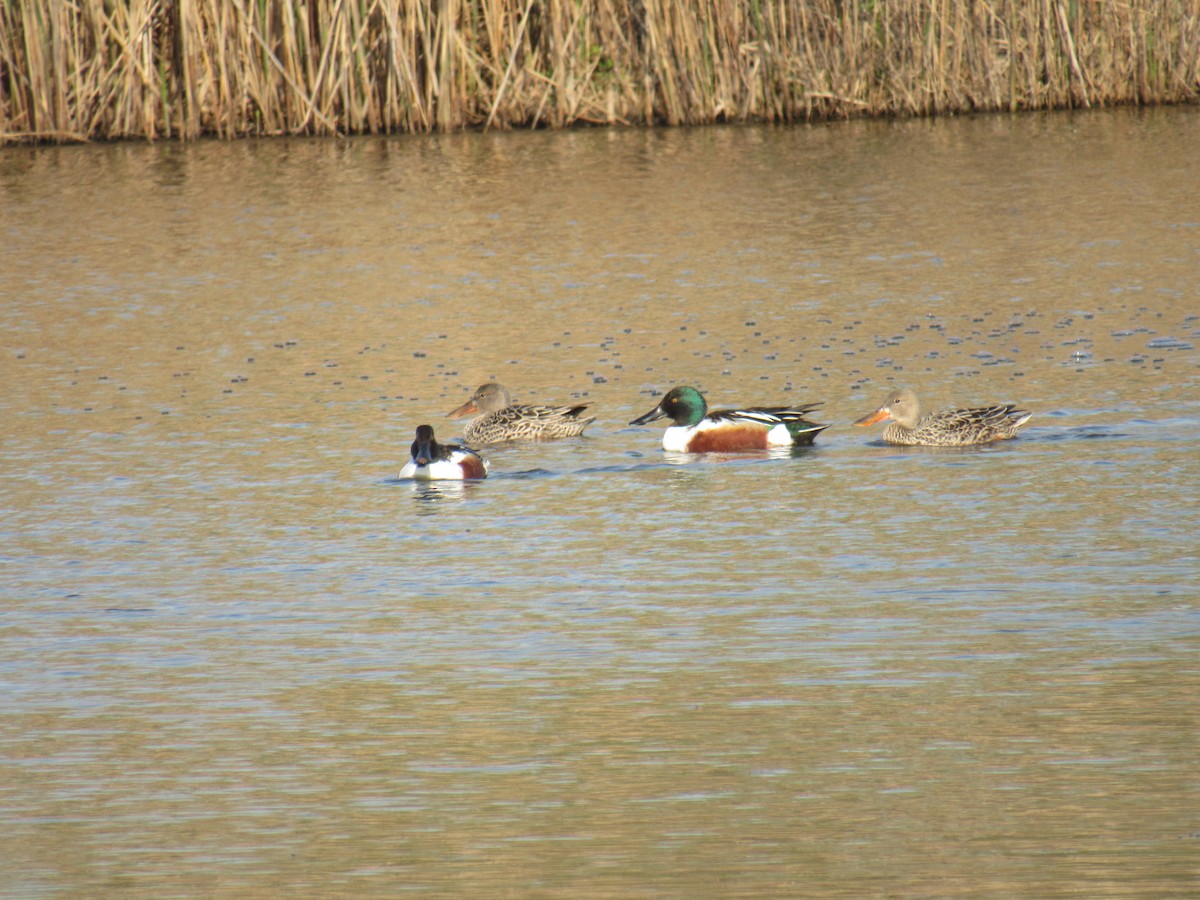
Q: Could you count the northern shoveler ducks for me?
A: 4